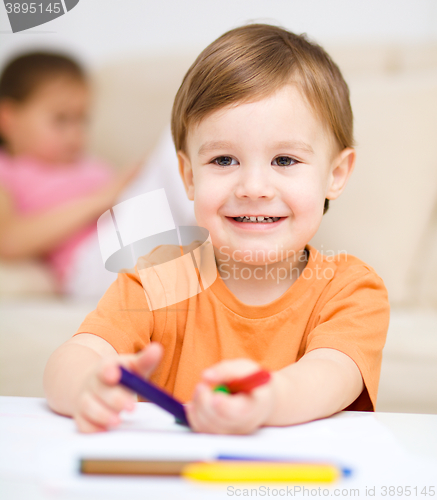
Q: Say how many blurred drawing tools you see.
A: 3